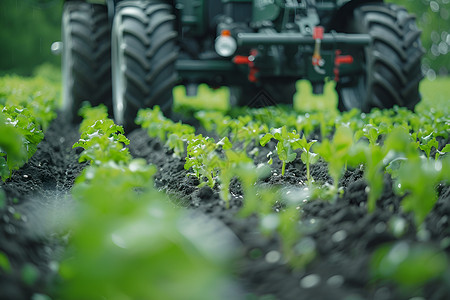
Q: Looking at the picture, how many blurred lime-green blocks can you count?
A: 2